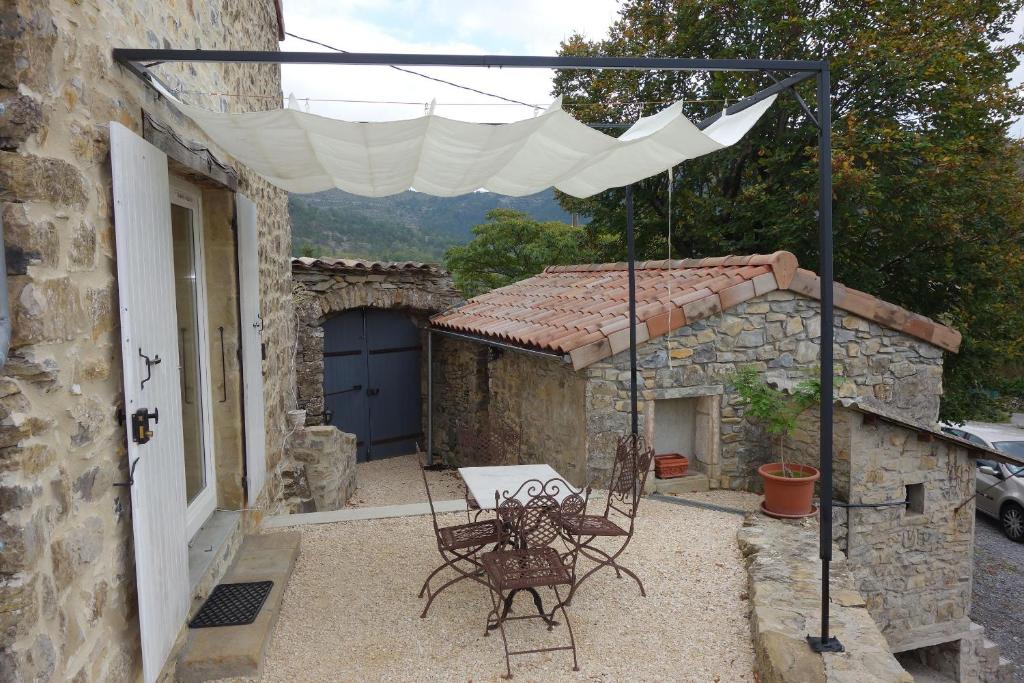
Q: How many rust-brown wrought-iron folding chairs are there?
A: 4